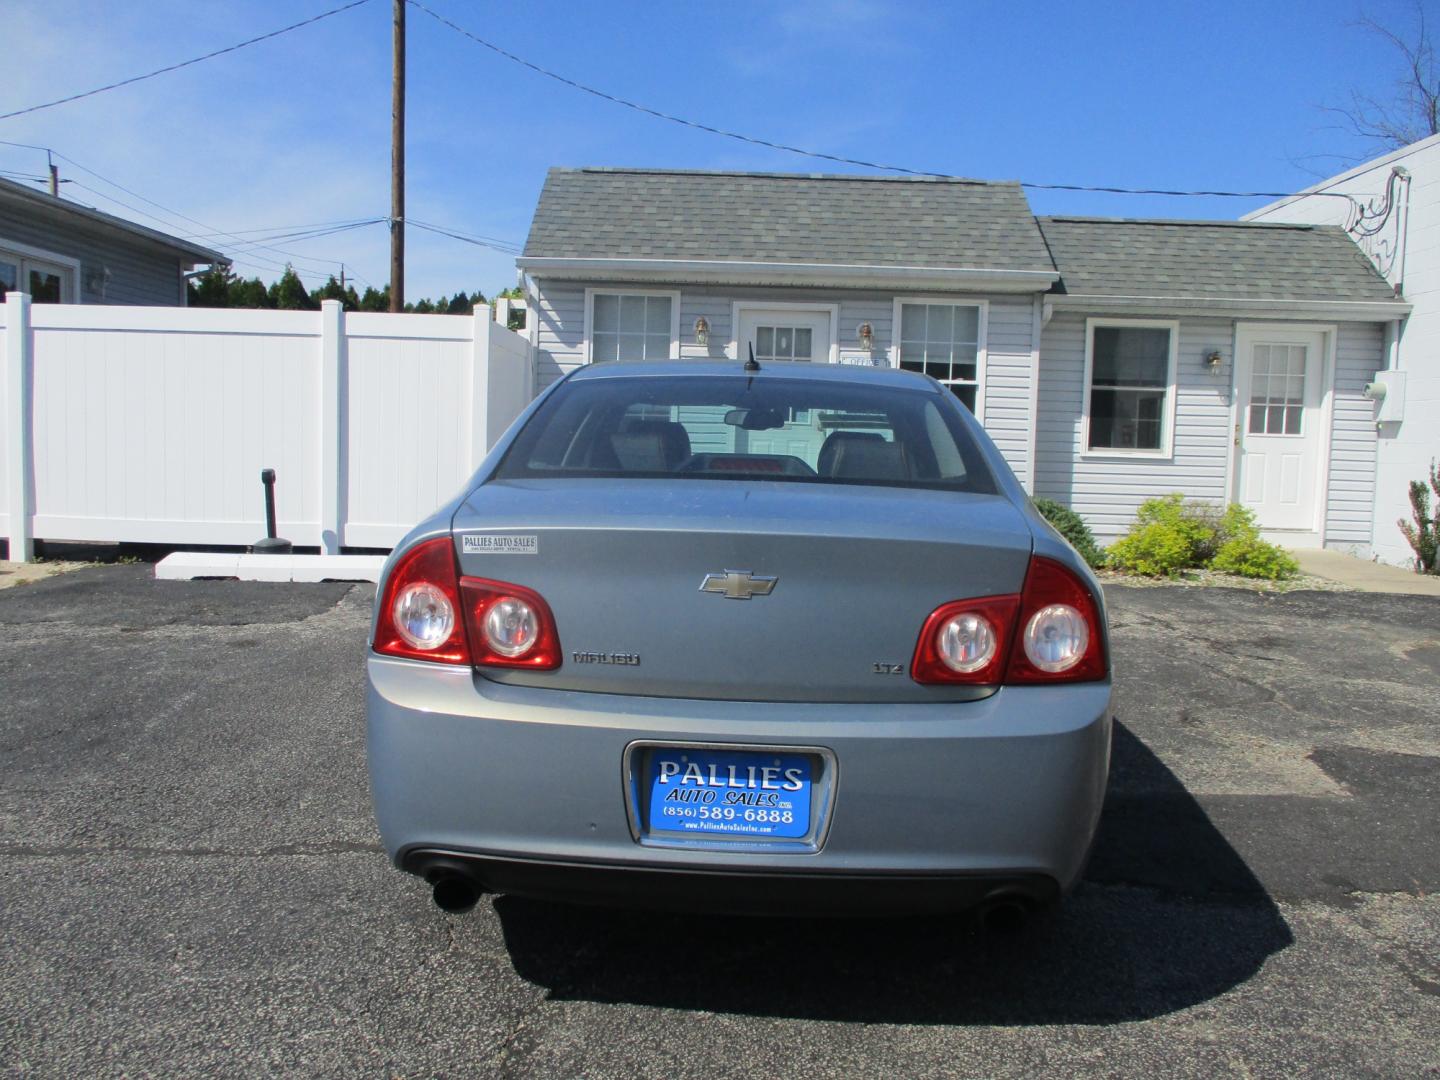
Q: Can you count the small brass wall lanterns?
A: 3